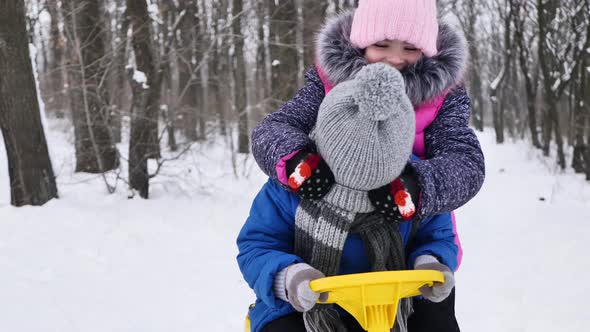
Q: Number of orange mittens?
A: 0